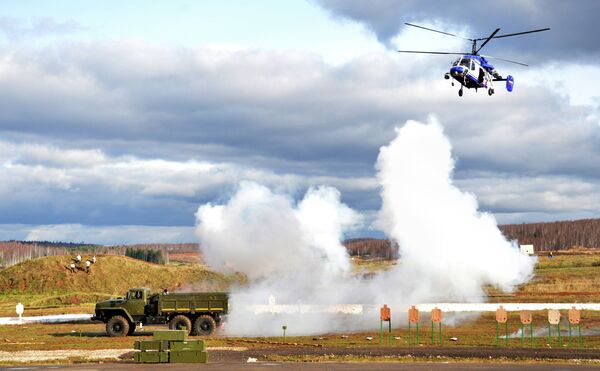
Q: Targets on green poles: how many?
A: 7